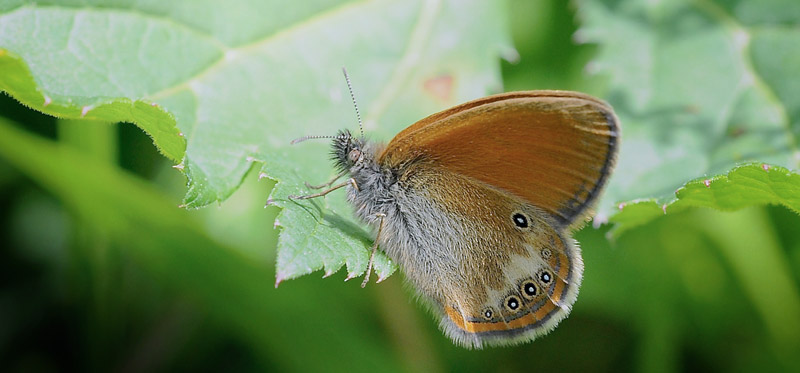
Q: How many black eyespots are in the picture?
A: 6